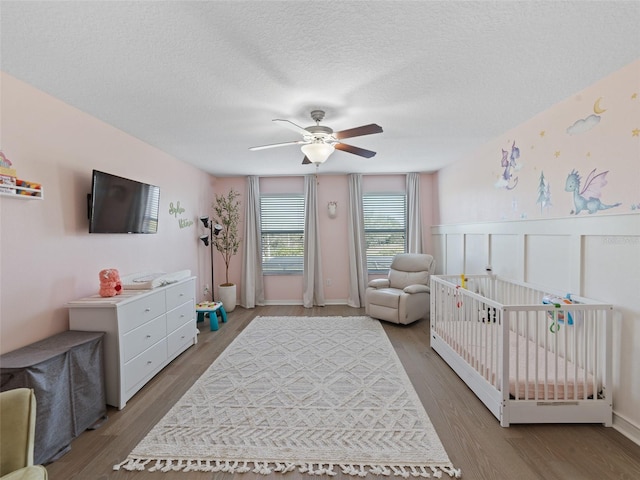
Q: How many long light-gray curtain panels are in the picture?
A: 4